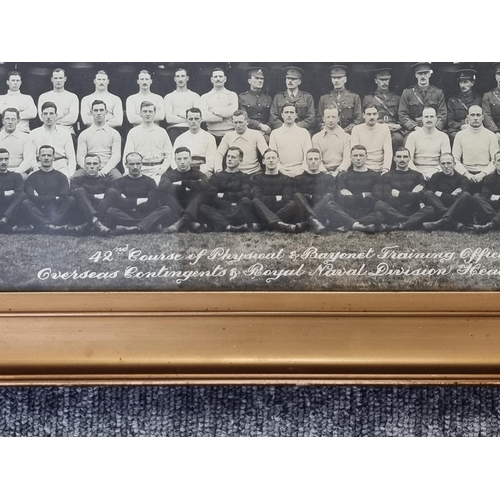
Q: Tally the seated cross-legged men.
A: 12